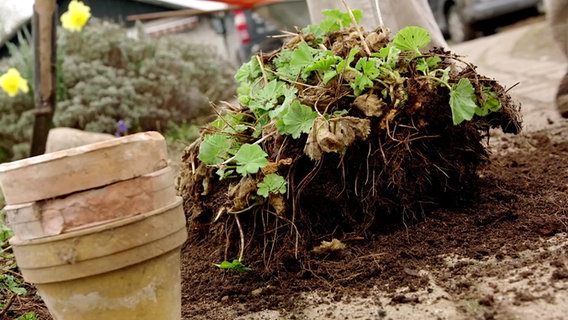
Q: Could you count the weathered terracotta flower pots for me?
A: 3